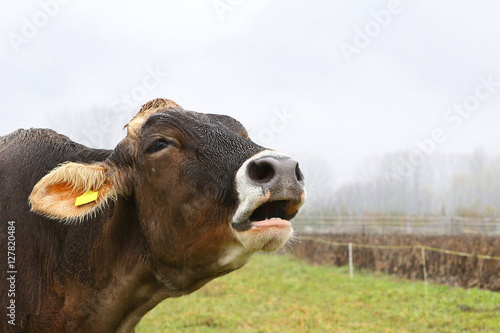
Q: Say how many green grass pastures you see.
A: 1